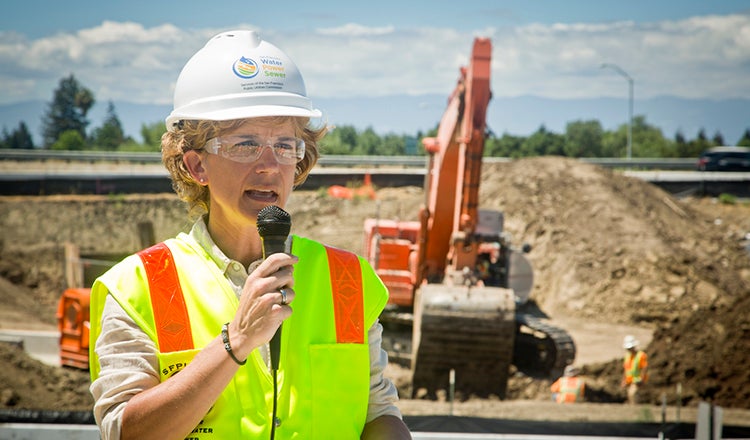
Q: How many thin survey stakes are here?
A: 3